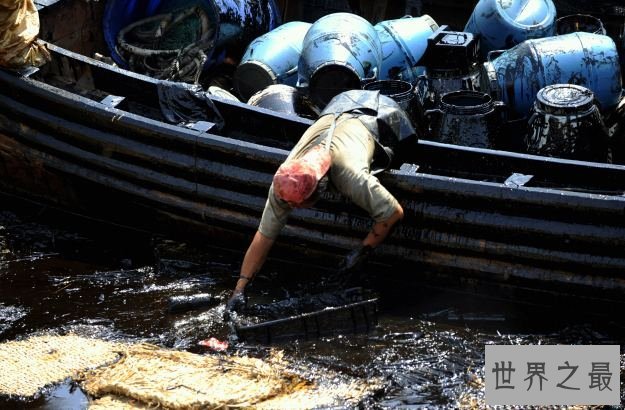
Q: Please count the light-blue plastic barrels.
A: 5